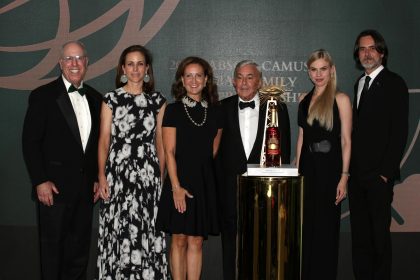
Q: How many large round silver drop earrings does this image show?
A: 2